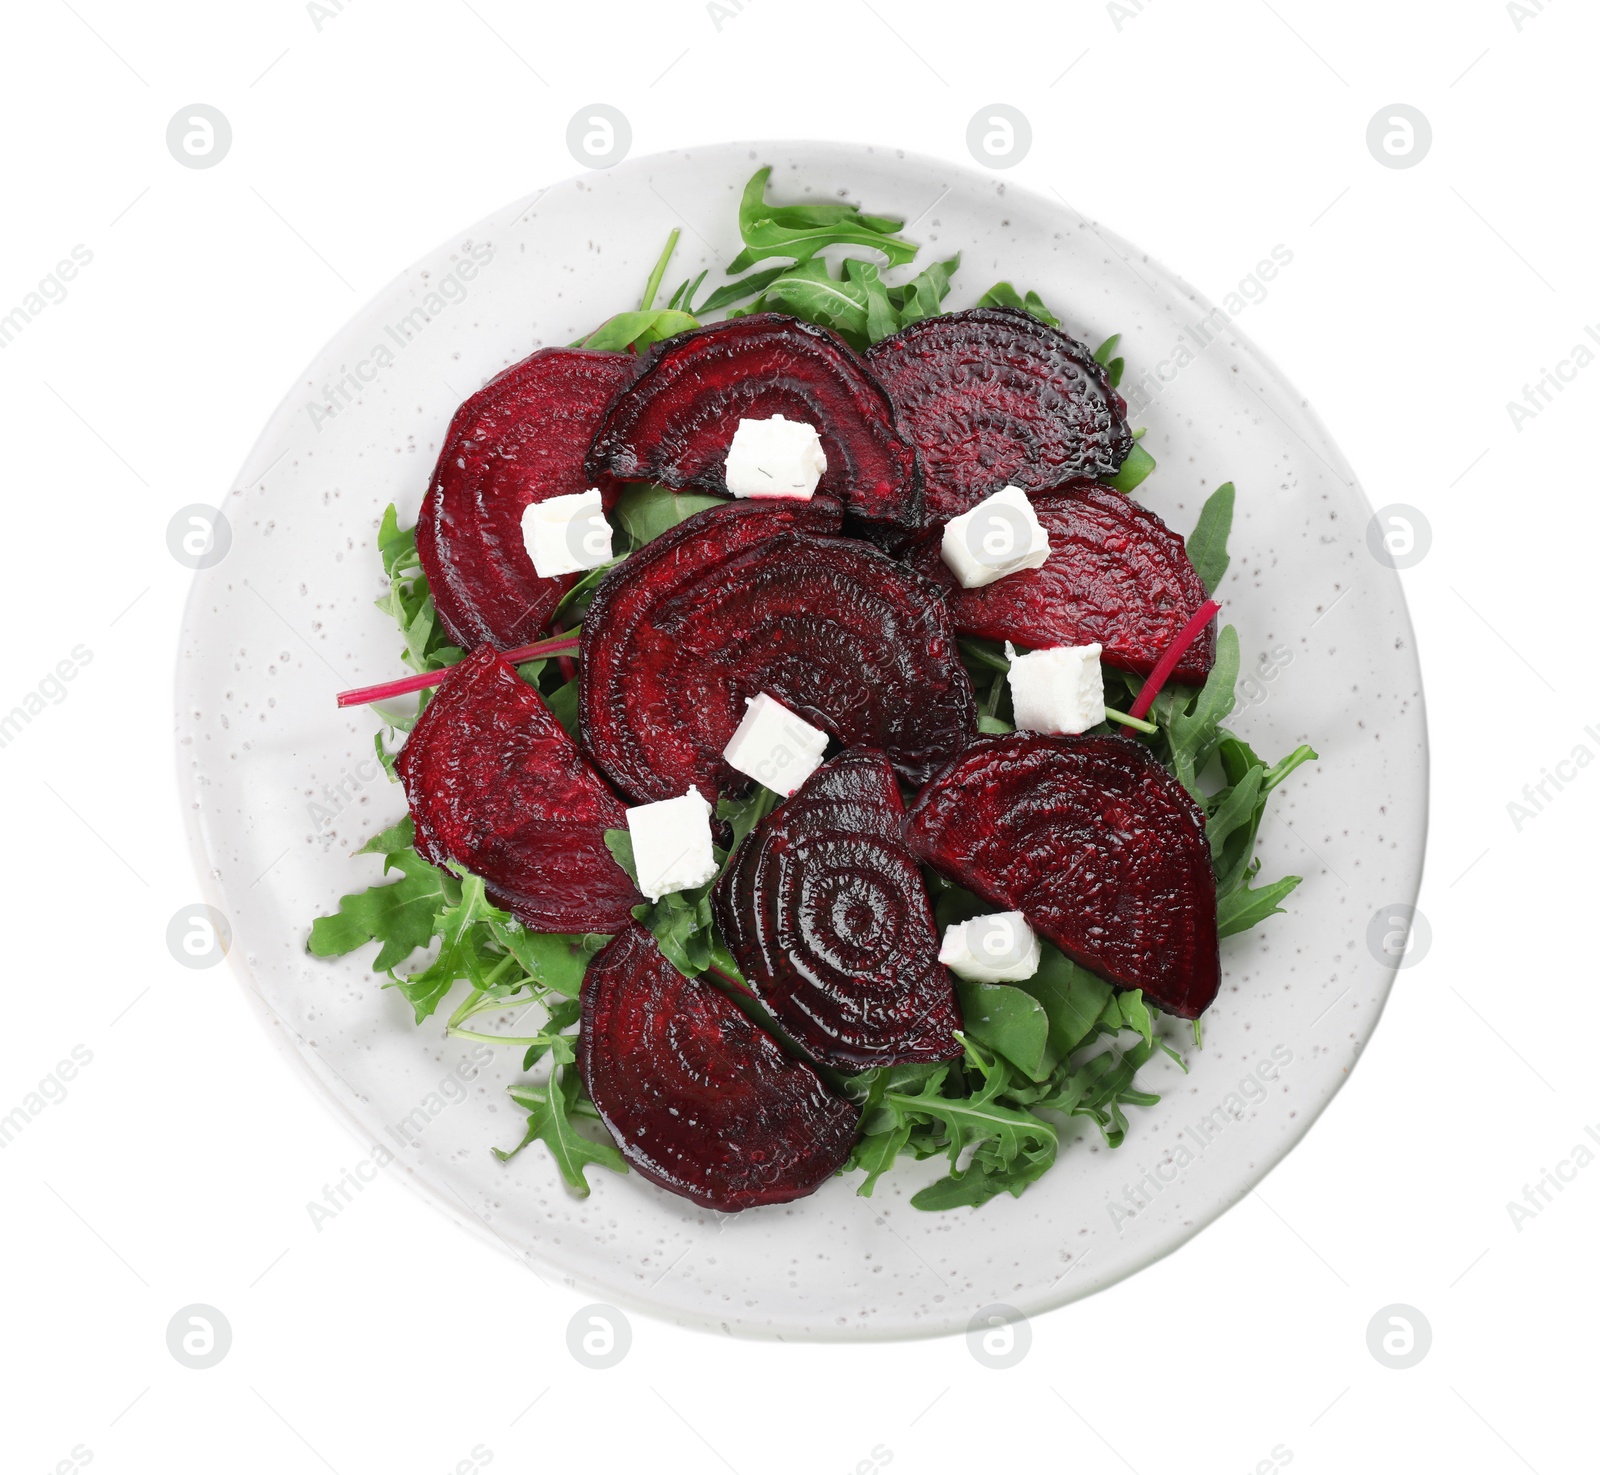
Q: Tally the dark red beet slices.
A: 10